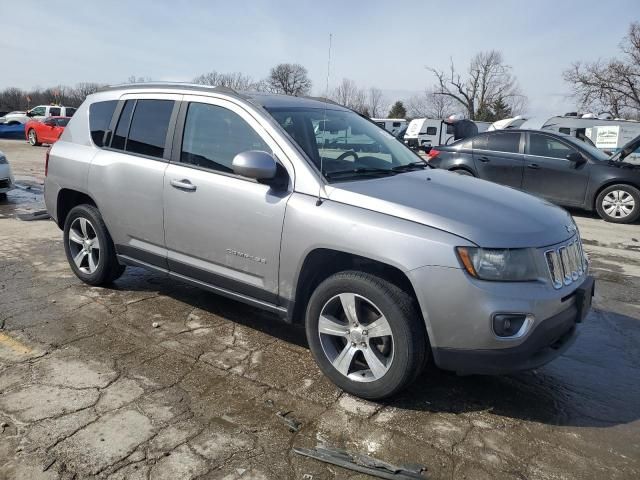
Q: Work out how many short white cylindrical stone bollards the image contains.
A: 0